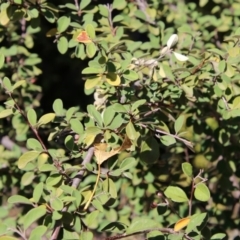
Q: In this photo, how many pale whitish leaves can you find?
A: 2